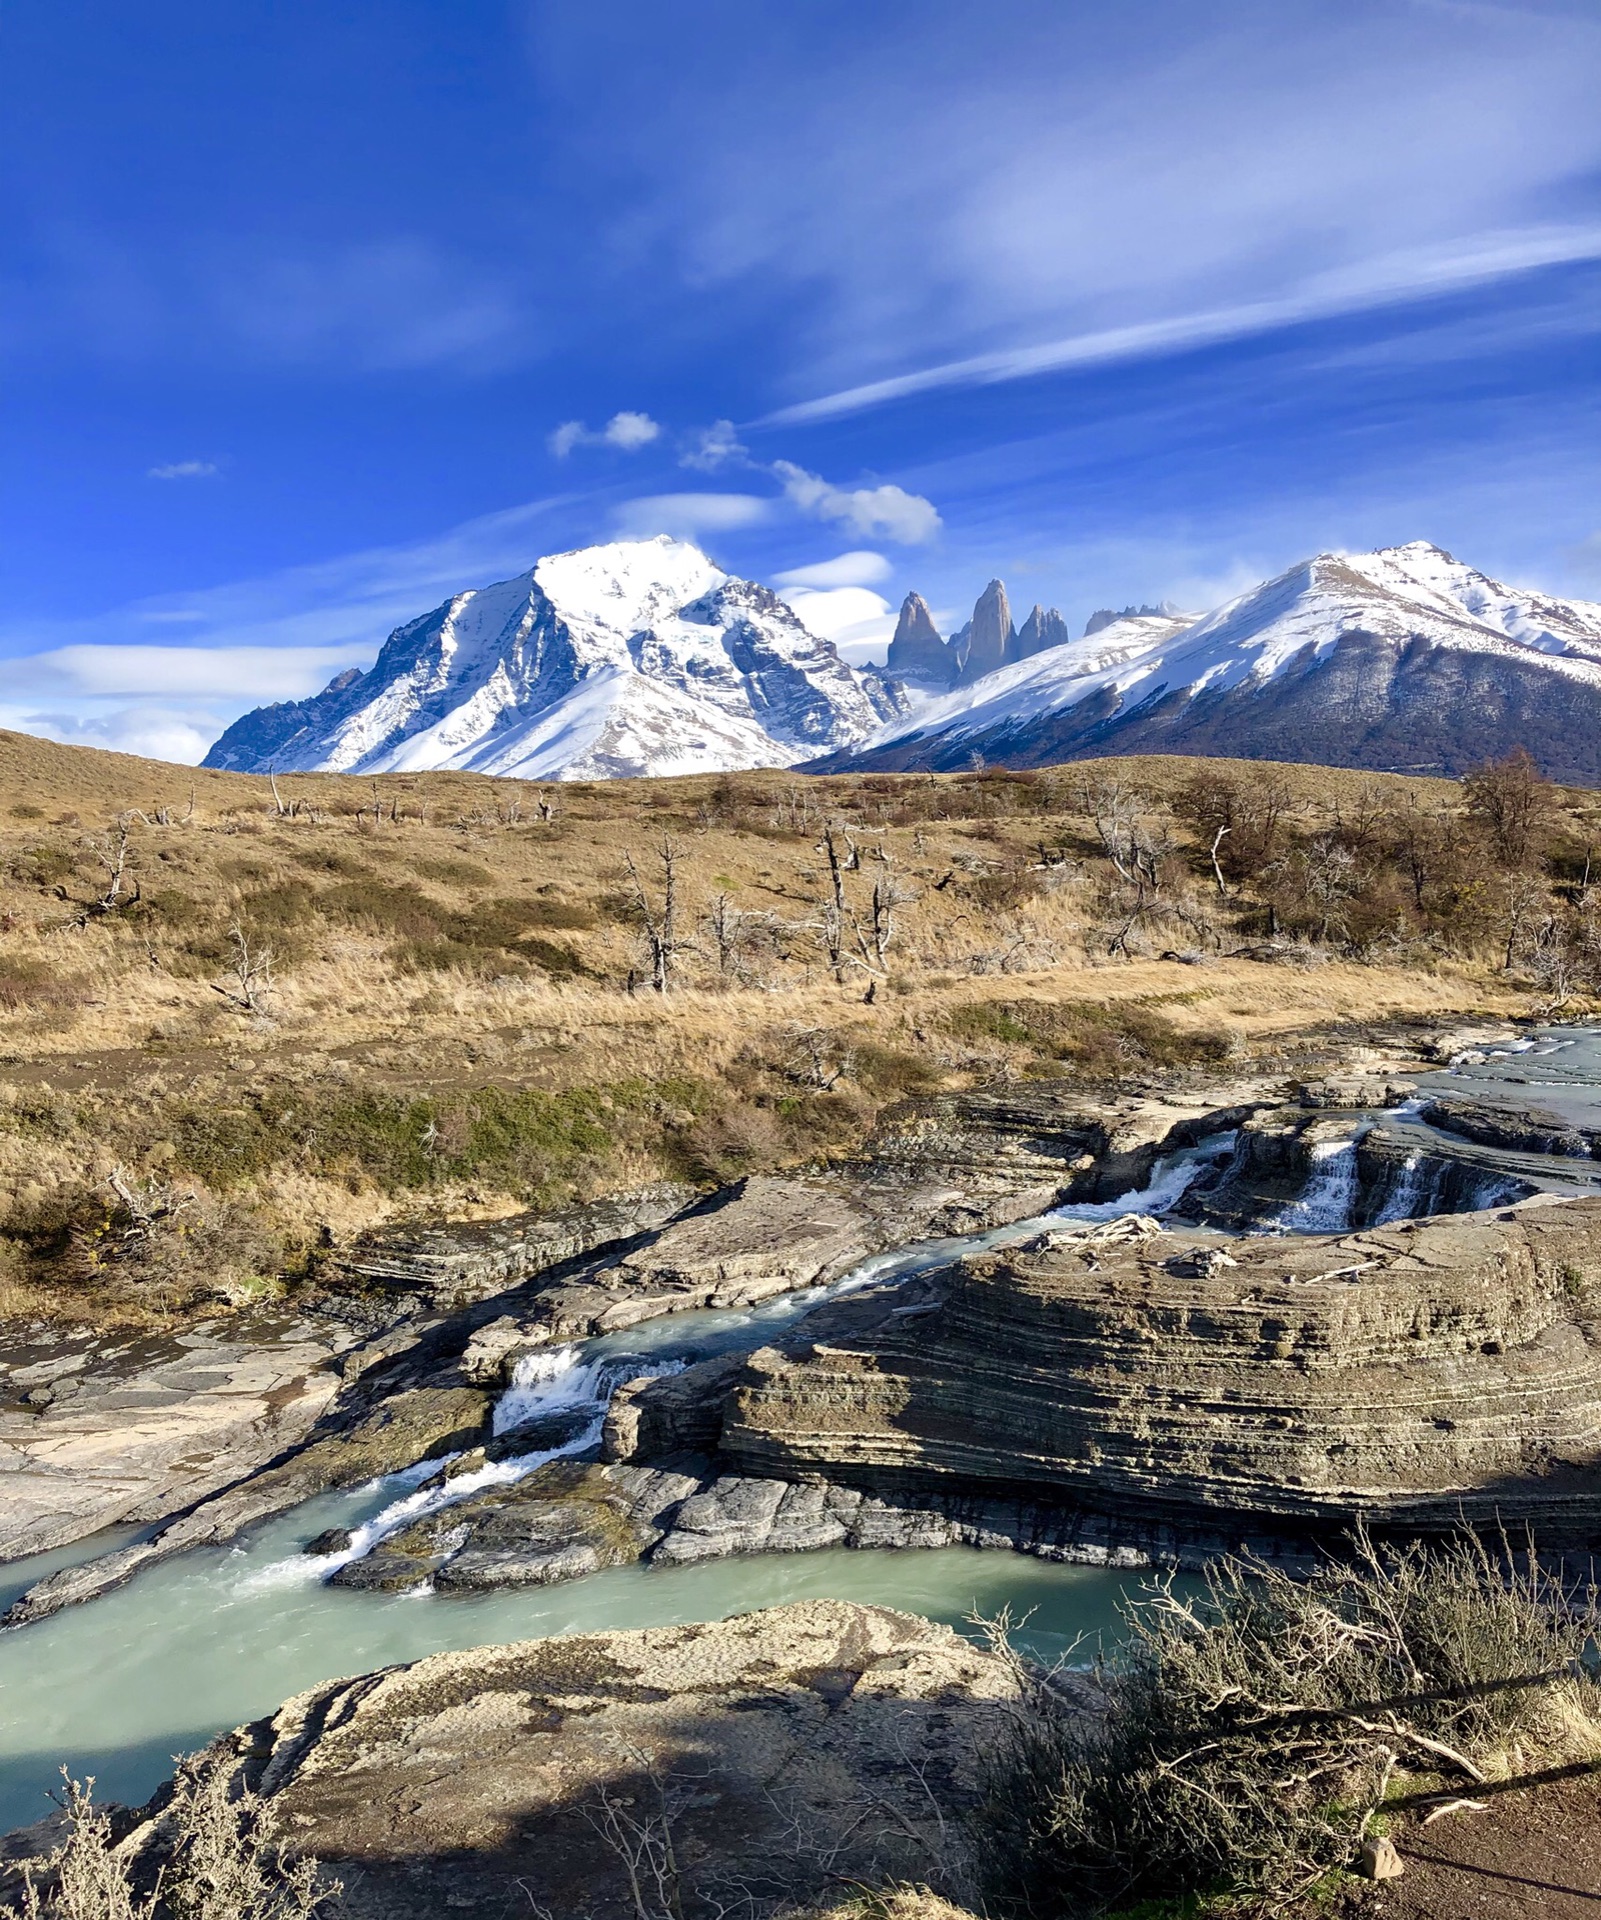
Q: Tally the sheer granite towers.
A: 3